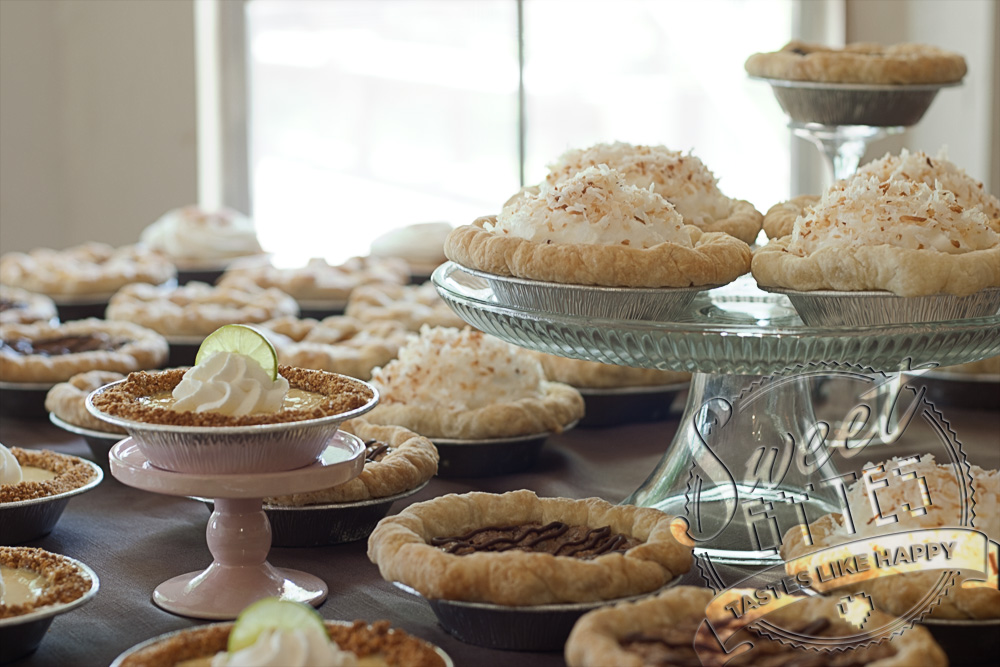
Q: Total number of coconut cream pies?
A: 6